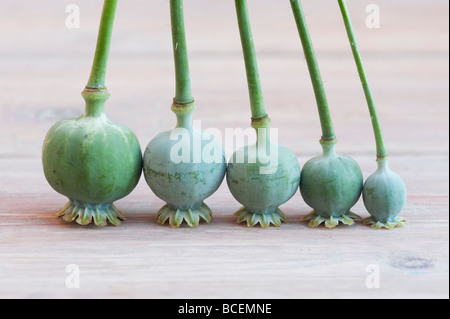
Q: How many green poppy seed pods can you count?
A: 5